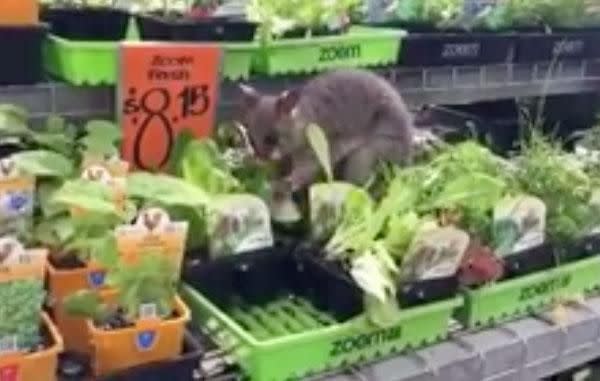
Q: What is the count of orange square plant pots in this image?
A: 3